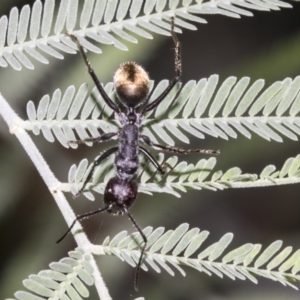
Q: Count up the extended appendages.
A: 8